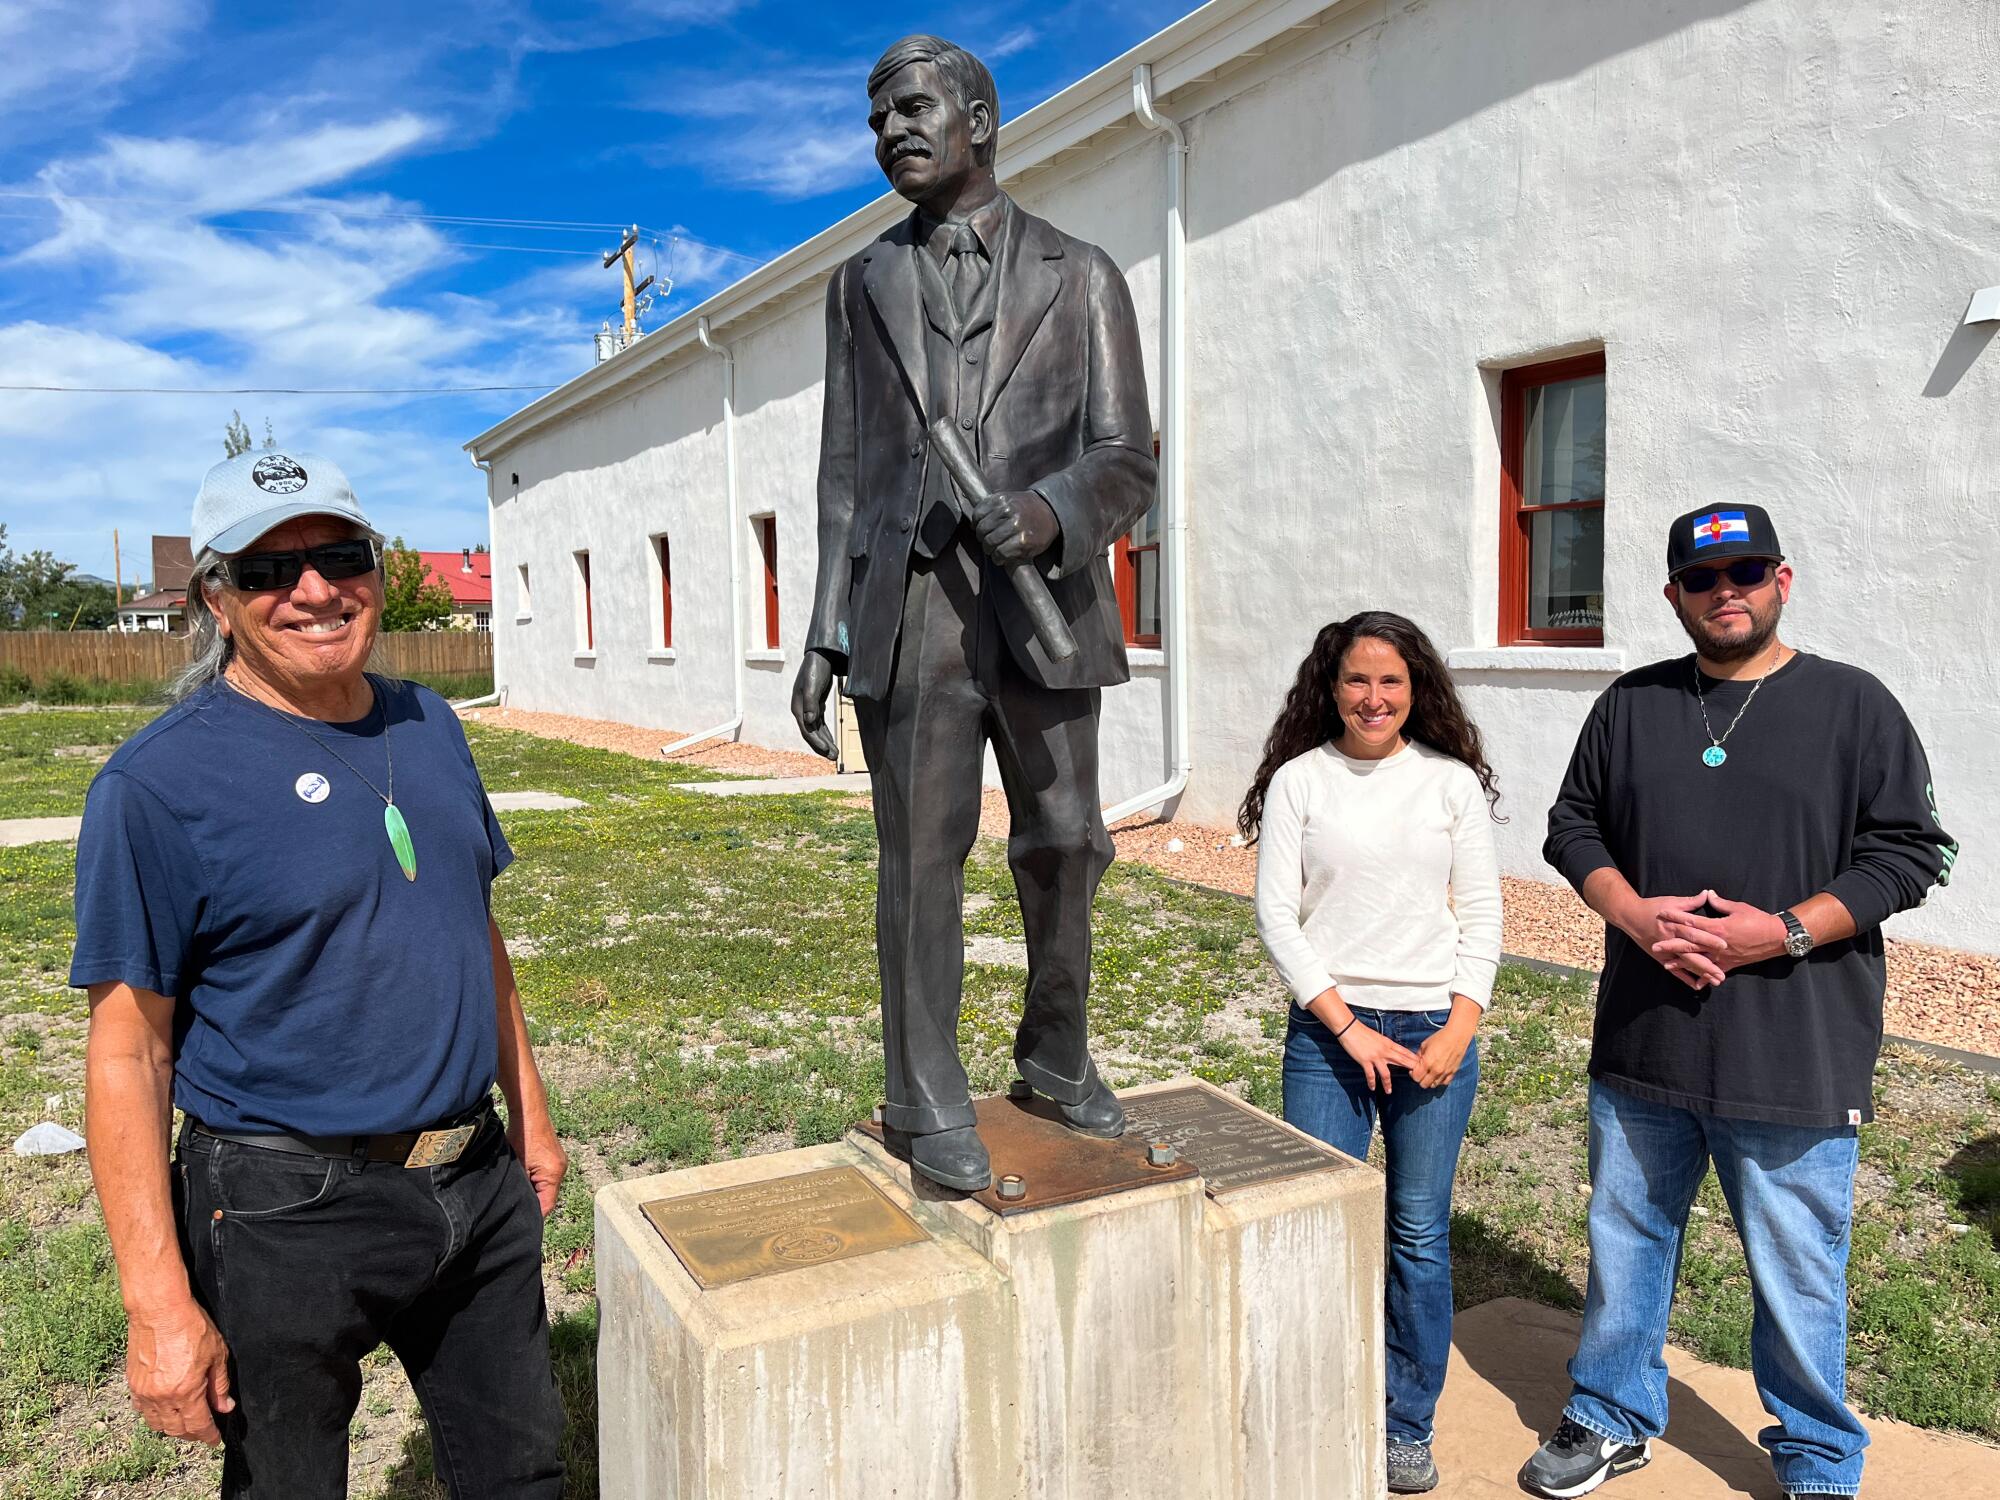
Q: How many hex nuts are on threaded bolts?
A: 4